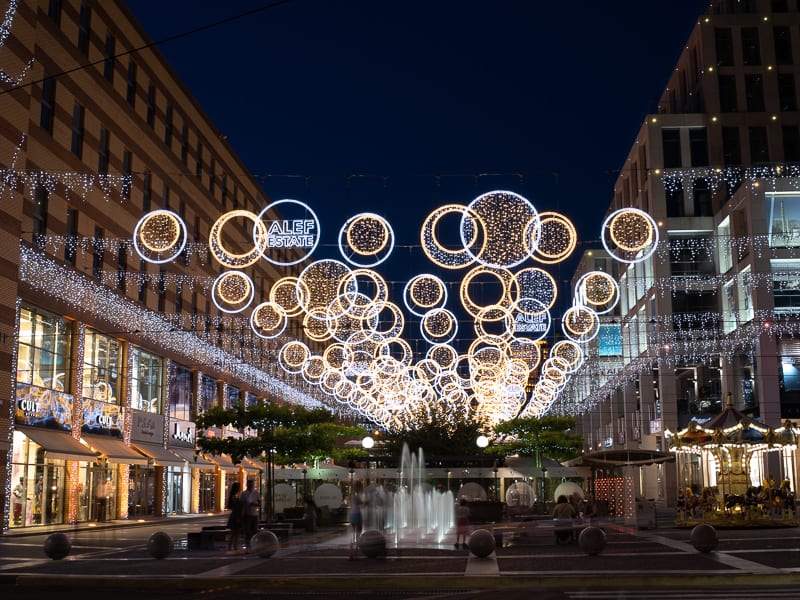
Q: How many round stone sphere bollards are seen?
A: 7